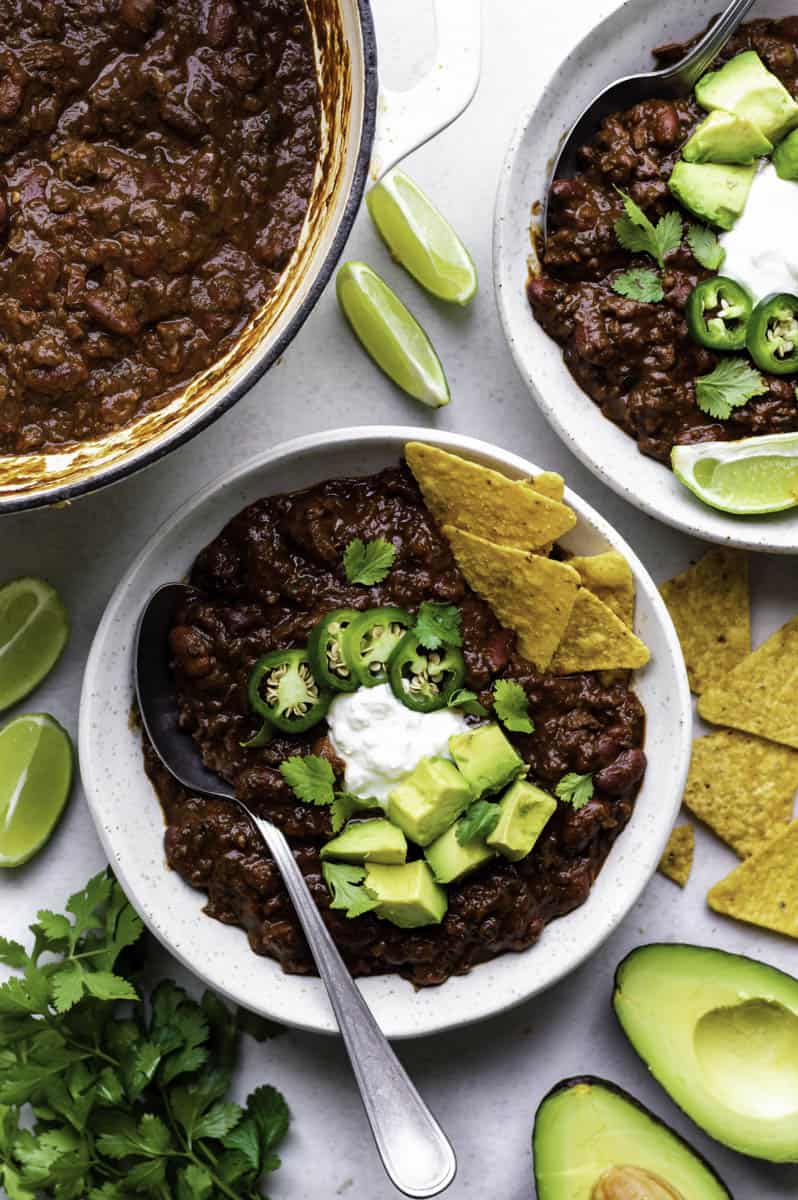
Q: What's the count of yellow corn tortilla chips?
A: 10